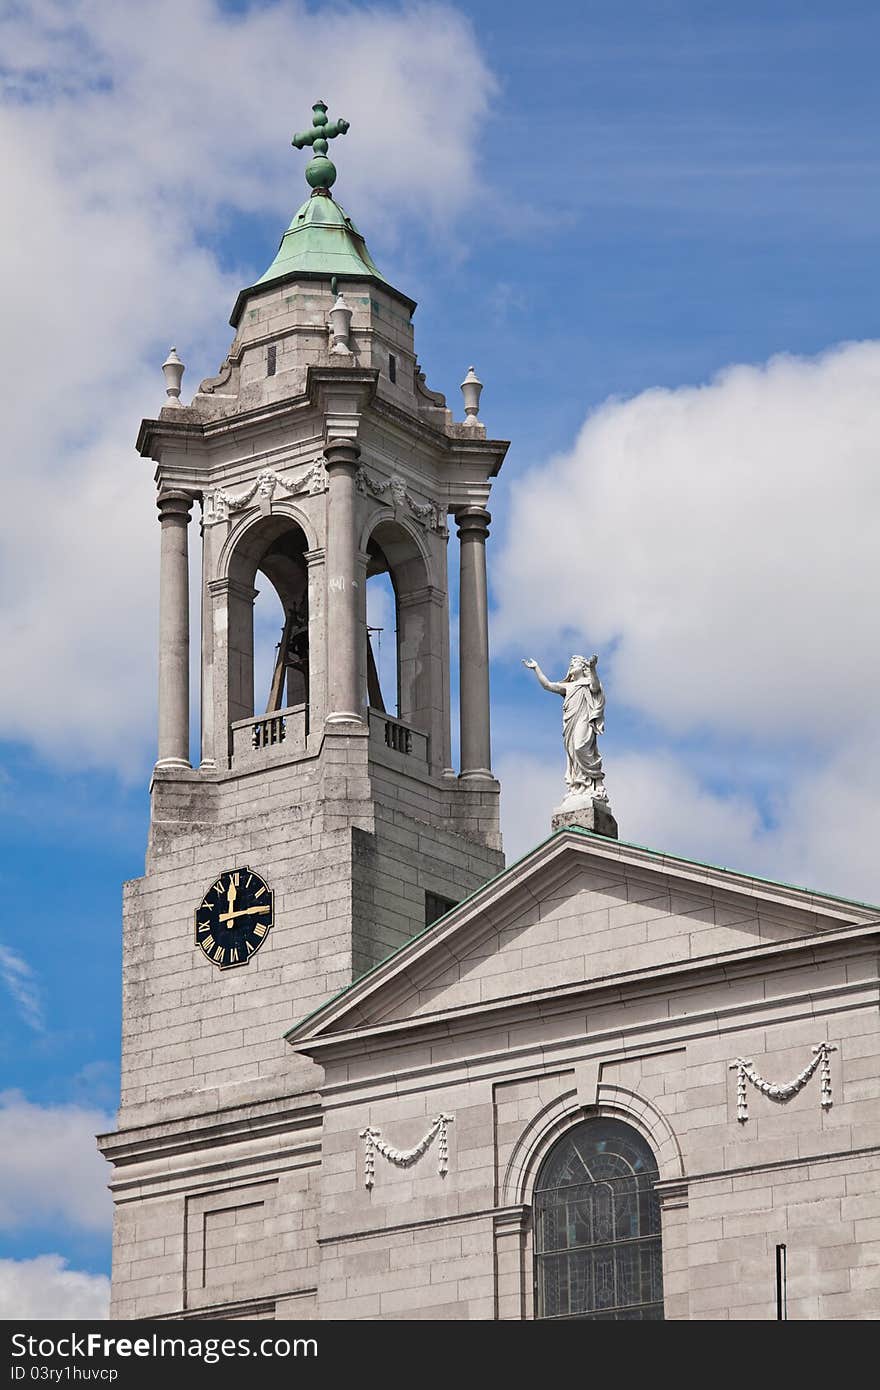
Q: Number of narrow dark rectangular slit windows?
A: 2